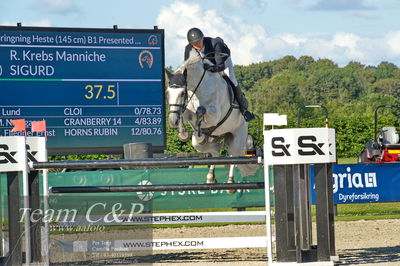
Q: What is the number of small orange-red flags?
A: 2